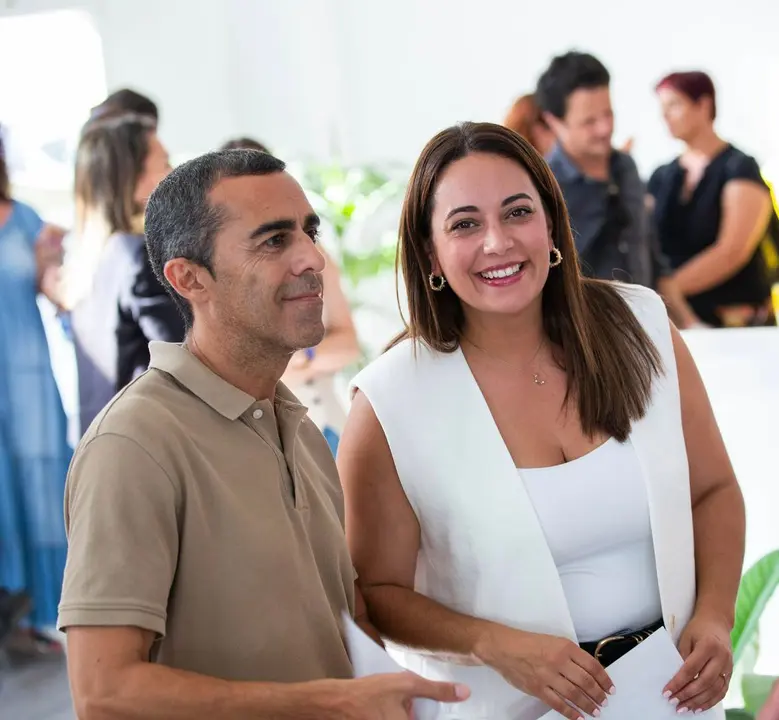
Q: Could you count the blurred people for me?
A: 7